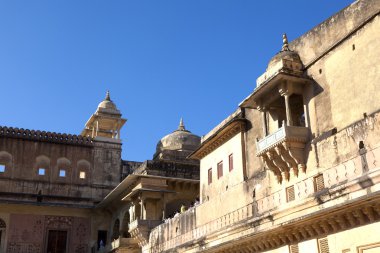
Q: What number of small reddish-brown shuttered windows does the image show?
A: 3